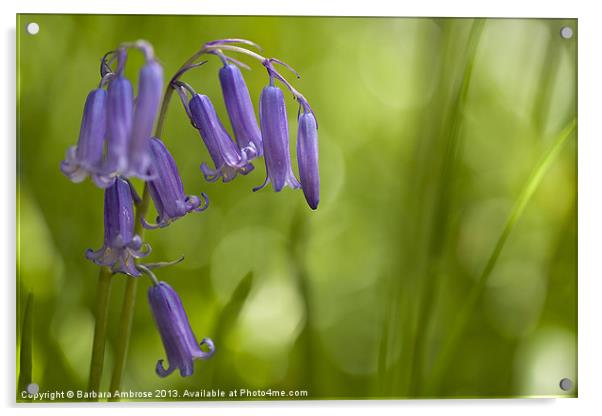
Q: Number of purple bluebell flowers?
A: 10